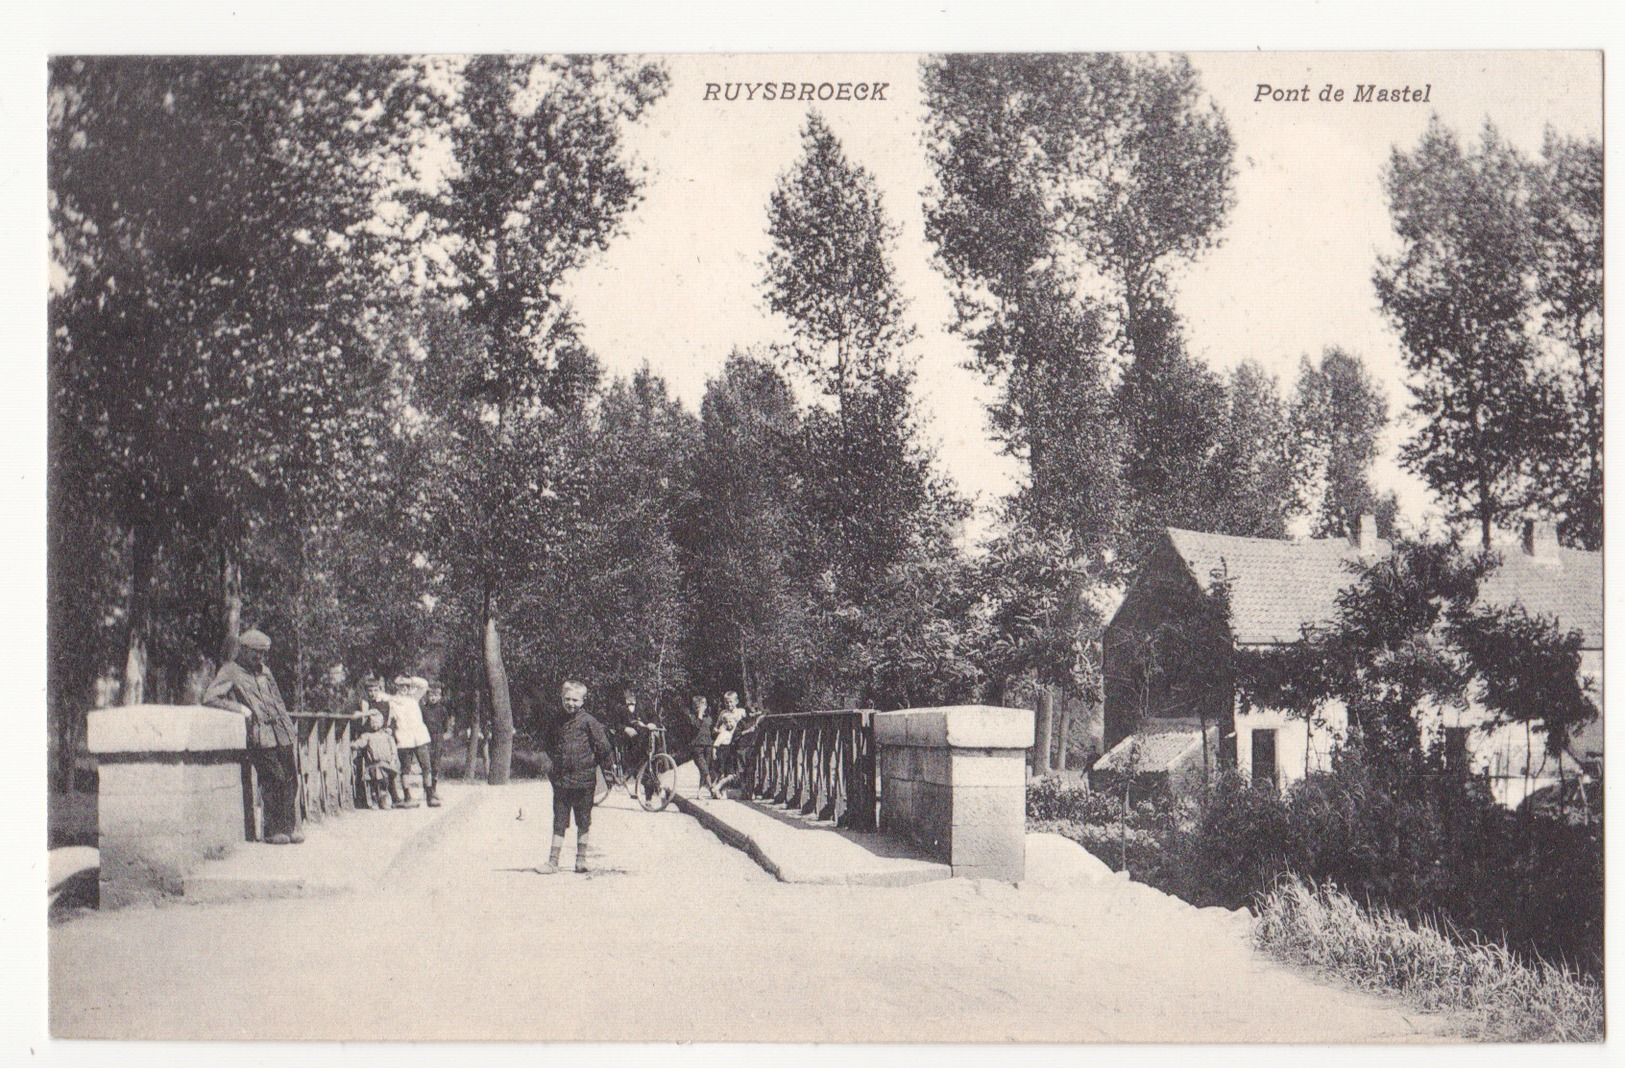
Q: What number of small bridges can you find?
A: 1